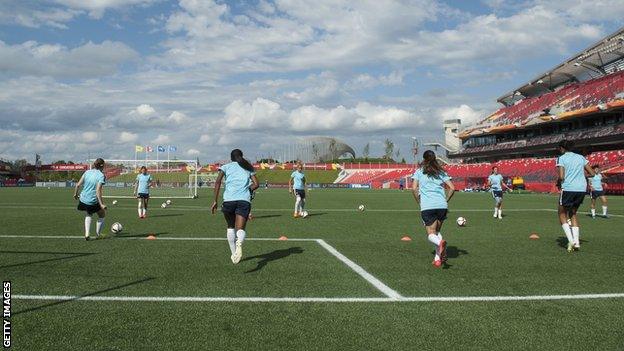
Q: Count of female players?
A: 8